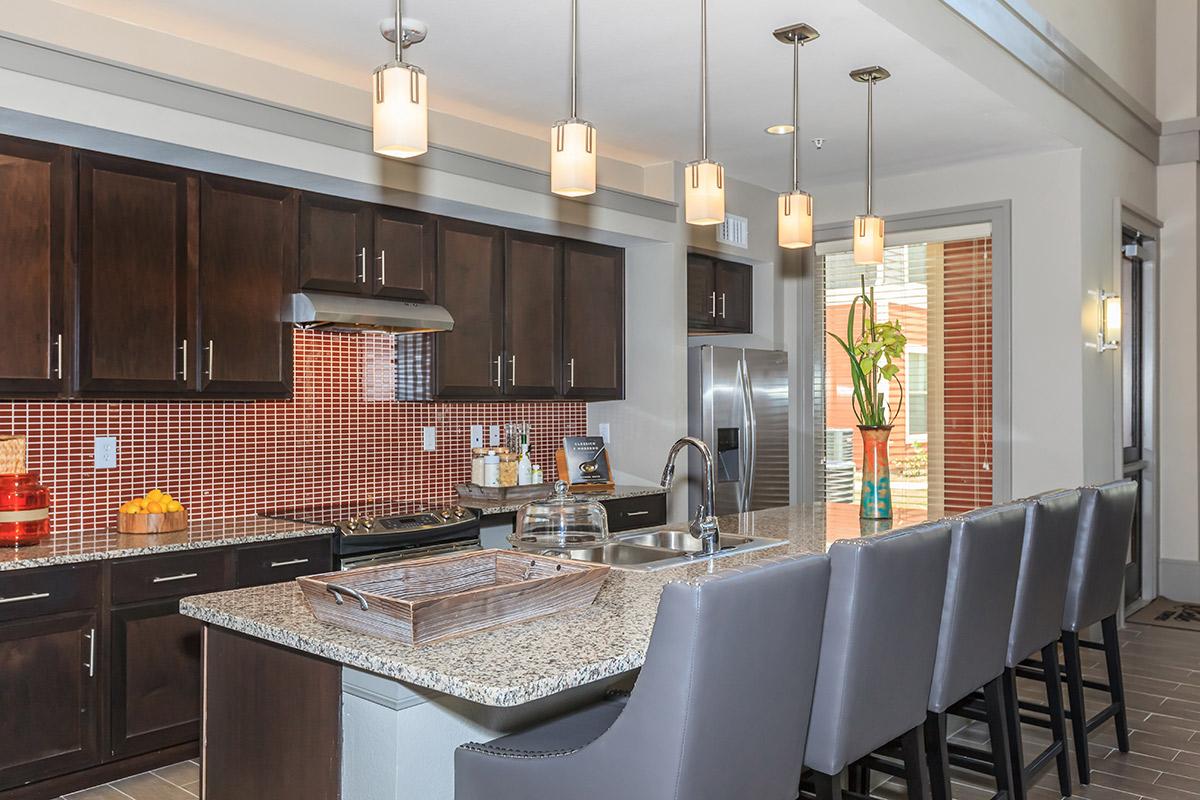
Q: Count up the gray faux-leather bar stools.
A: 5